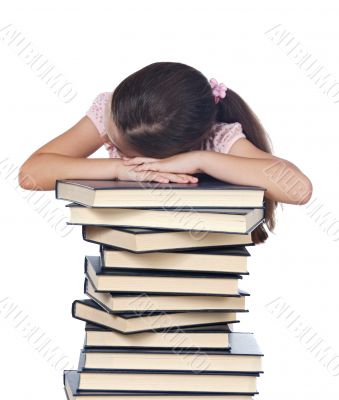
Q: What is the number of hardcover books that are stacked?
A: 11